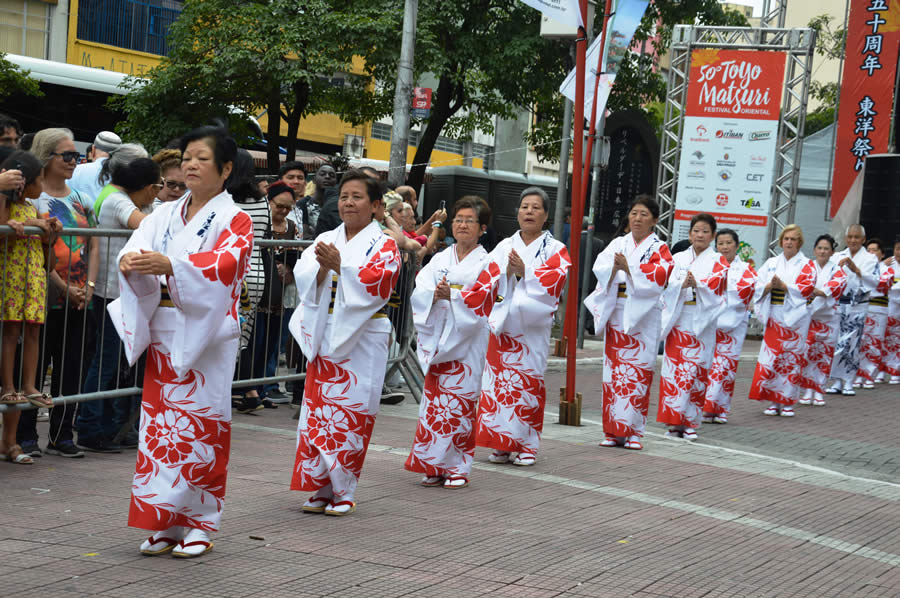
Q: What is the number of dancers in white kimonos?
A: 12